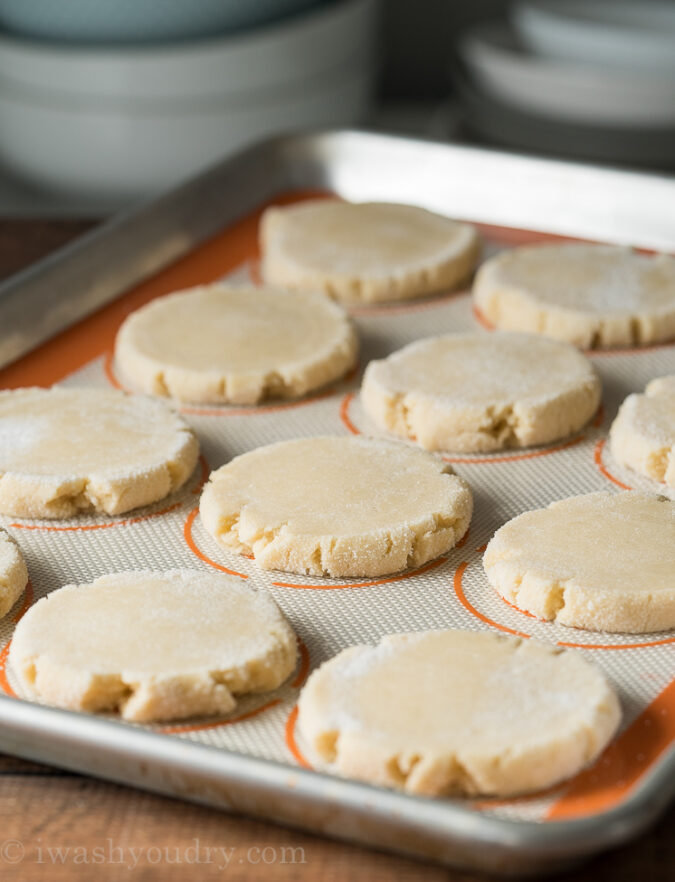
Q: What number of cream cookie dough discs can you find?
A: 11